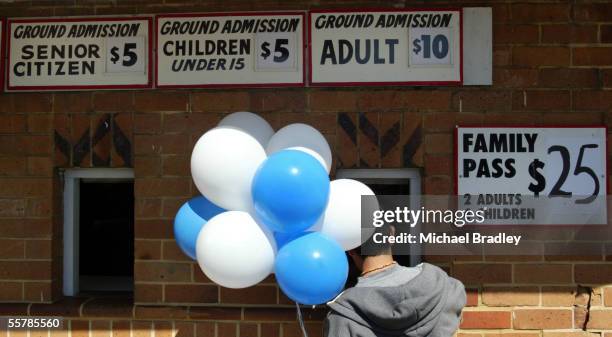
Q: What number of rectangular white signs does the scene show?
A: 4